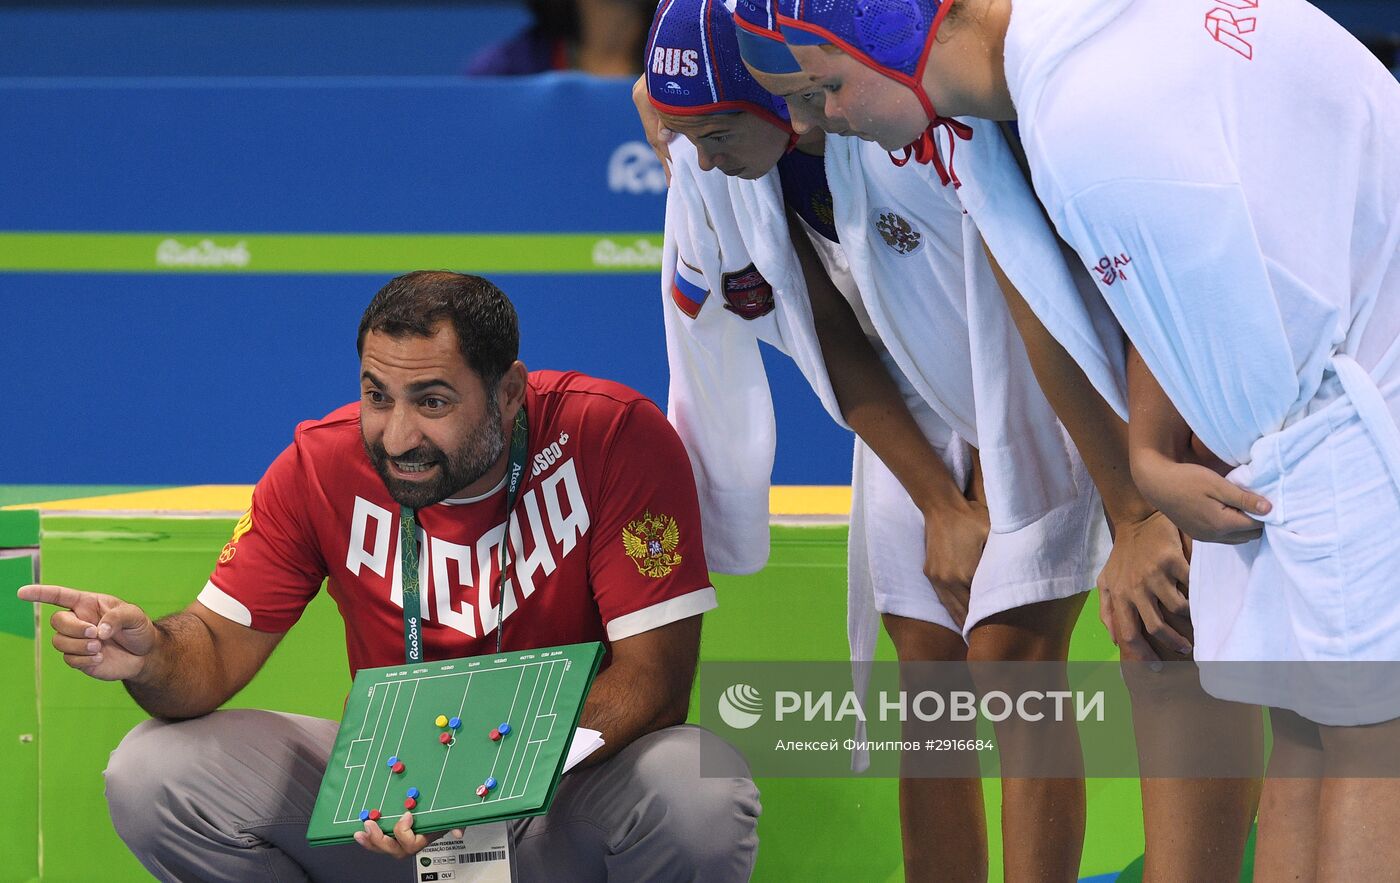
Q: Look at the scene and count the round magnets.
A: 13